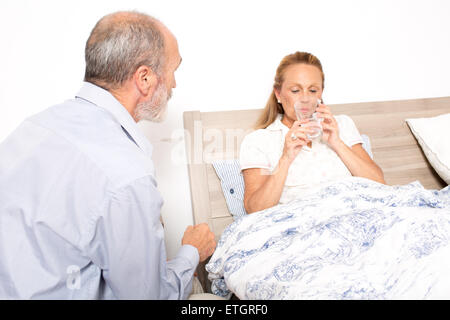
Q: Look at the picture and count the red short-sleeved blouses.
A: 0